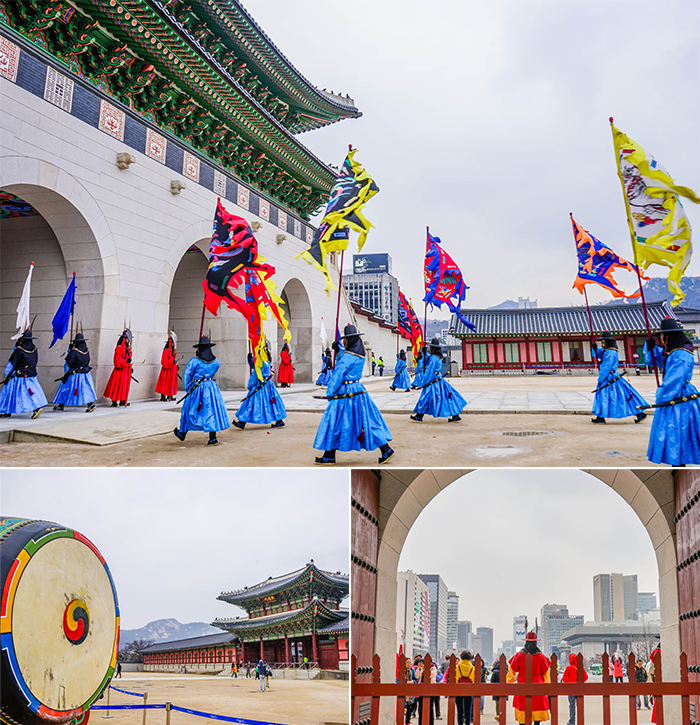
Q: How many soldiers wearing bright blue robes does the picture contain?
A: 11